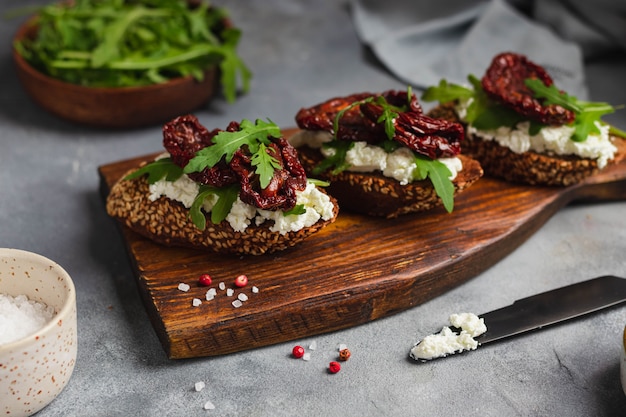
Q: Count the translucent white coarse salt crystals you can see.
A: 13